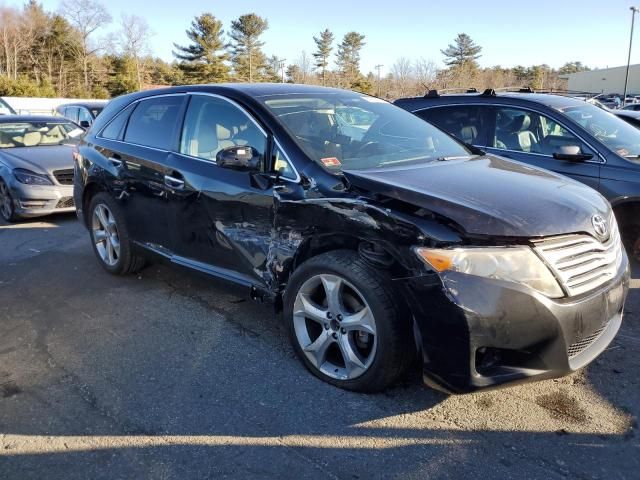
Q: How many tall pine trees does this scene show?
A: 5